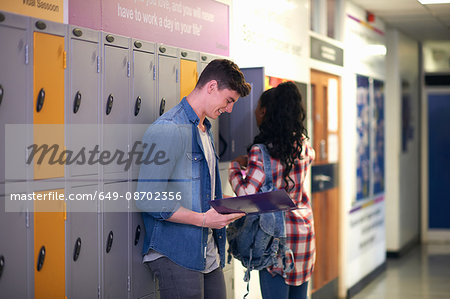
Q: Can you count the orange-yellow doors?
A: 3